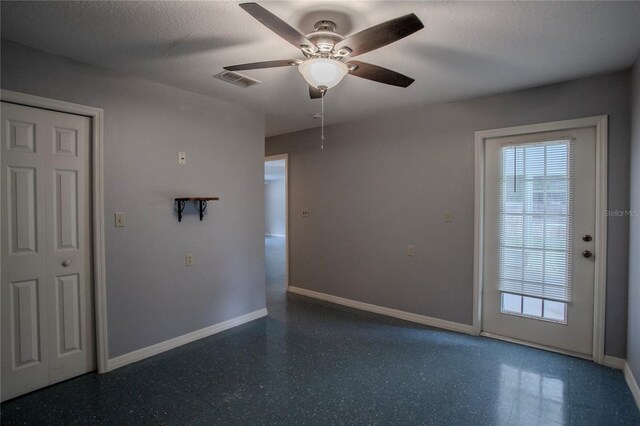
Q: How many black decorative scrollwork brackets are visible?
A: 2